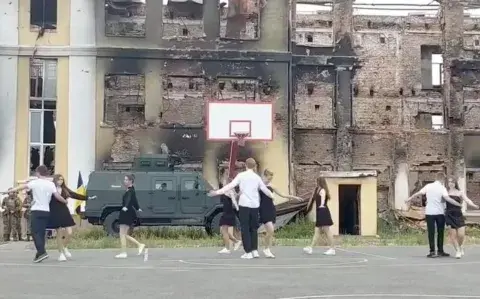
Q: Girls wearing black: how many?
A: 6